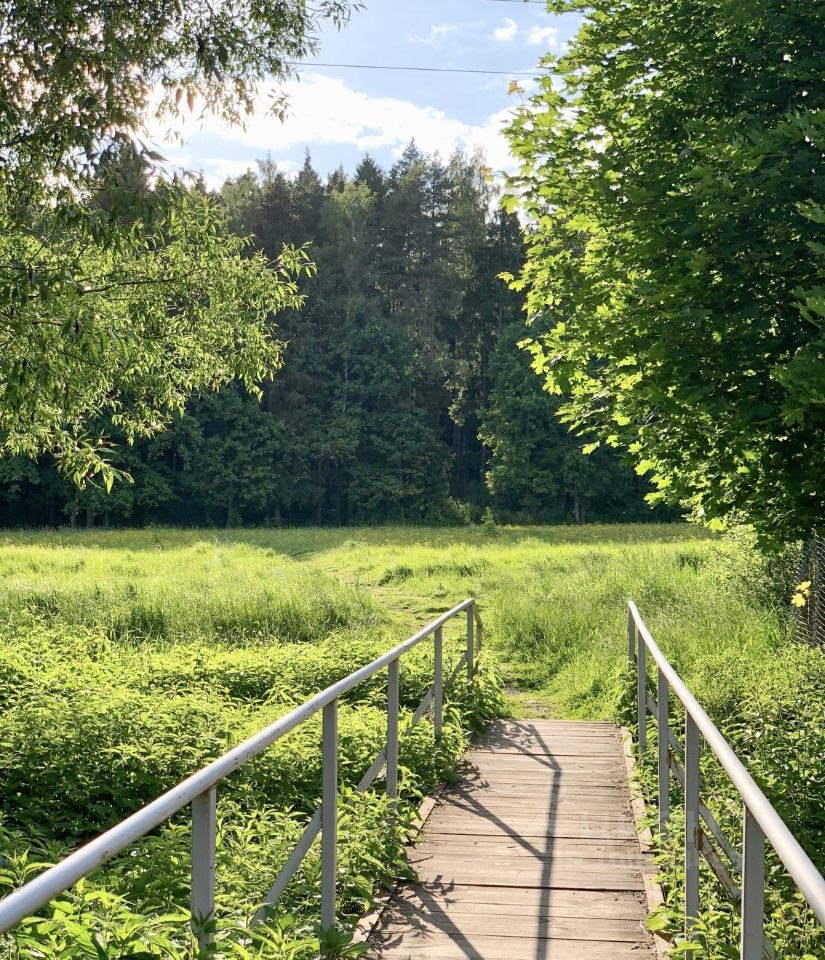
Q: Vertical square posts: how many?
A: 10